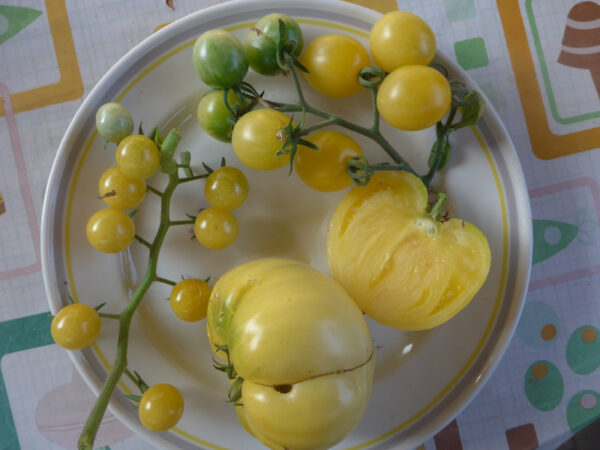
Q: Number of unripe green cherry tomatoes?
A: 4